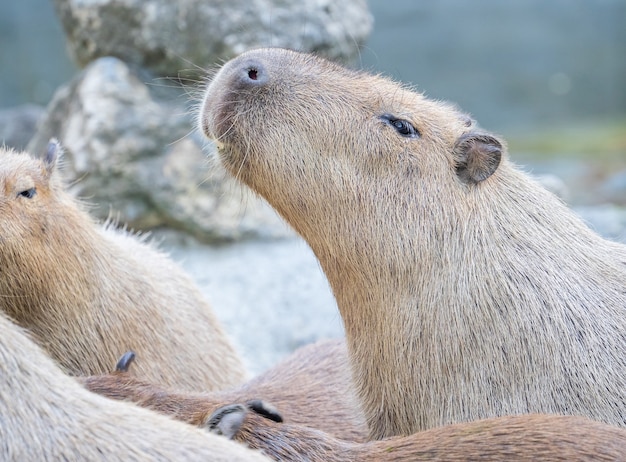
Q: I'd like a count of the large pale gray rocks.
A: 2